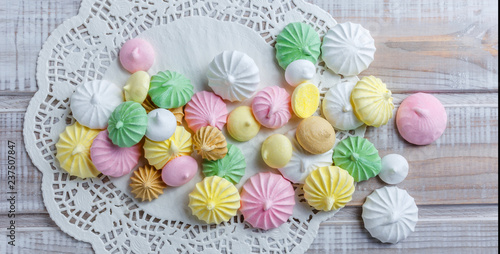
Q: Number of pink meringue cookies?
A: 7